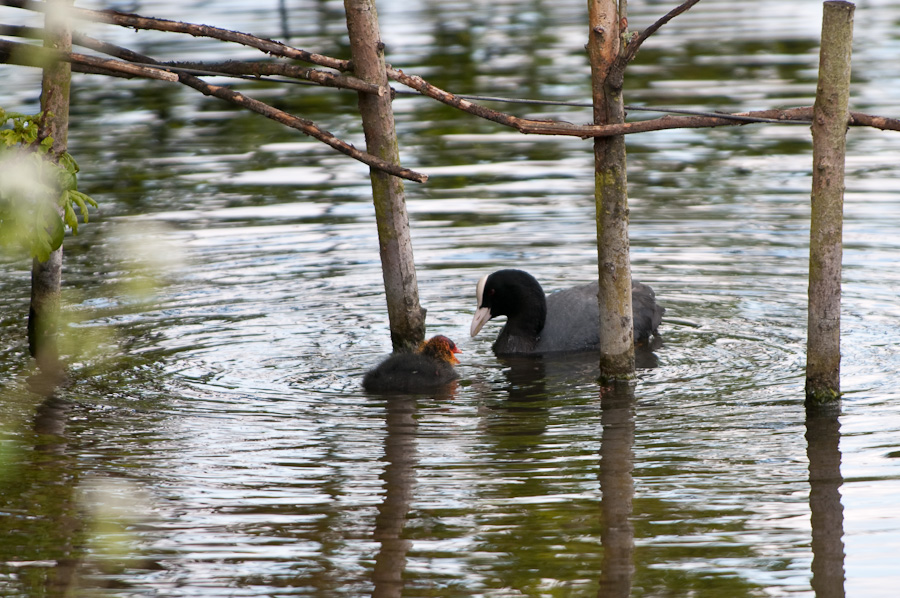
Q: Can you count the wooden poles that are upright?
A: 4